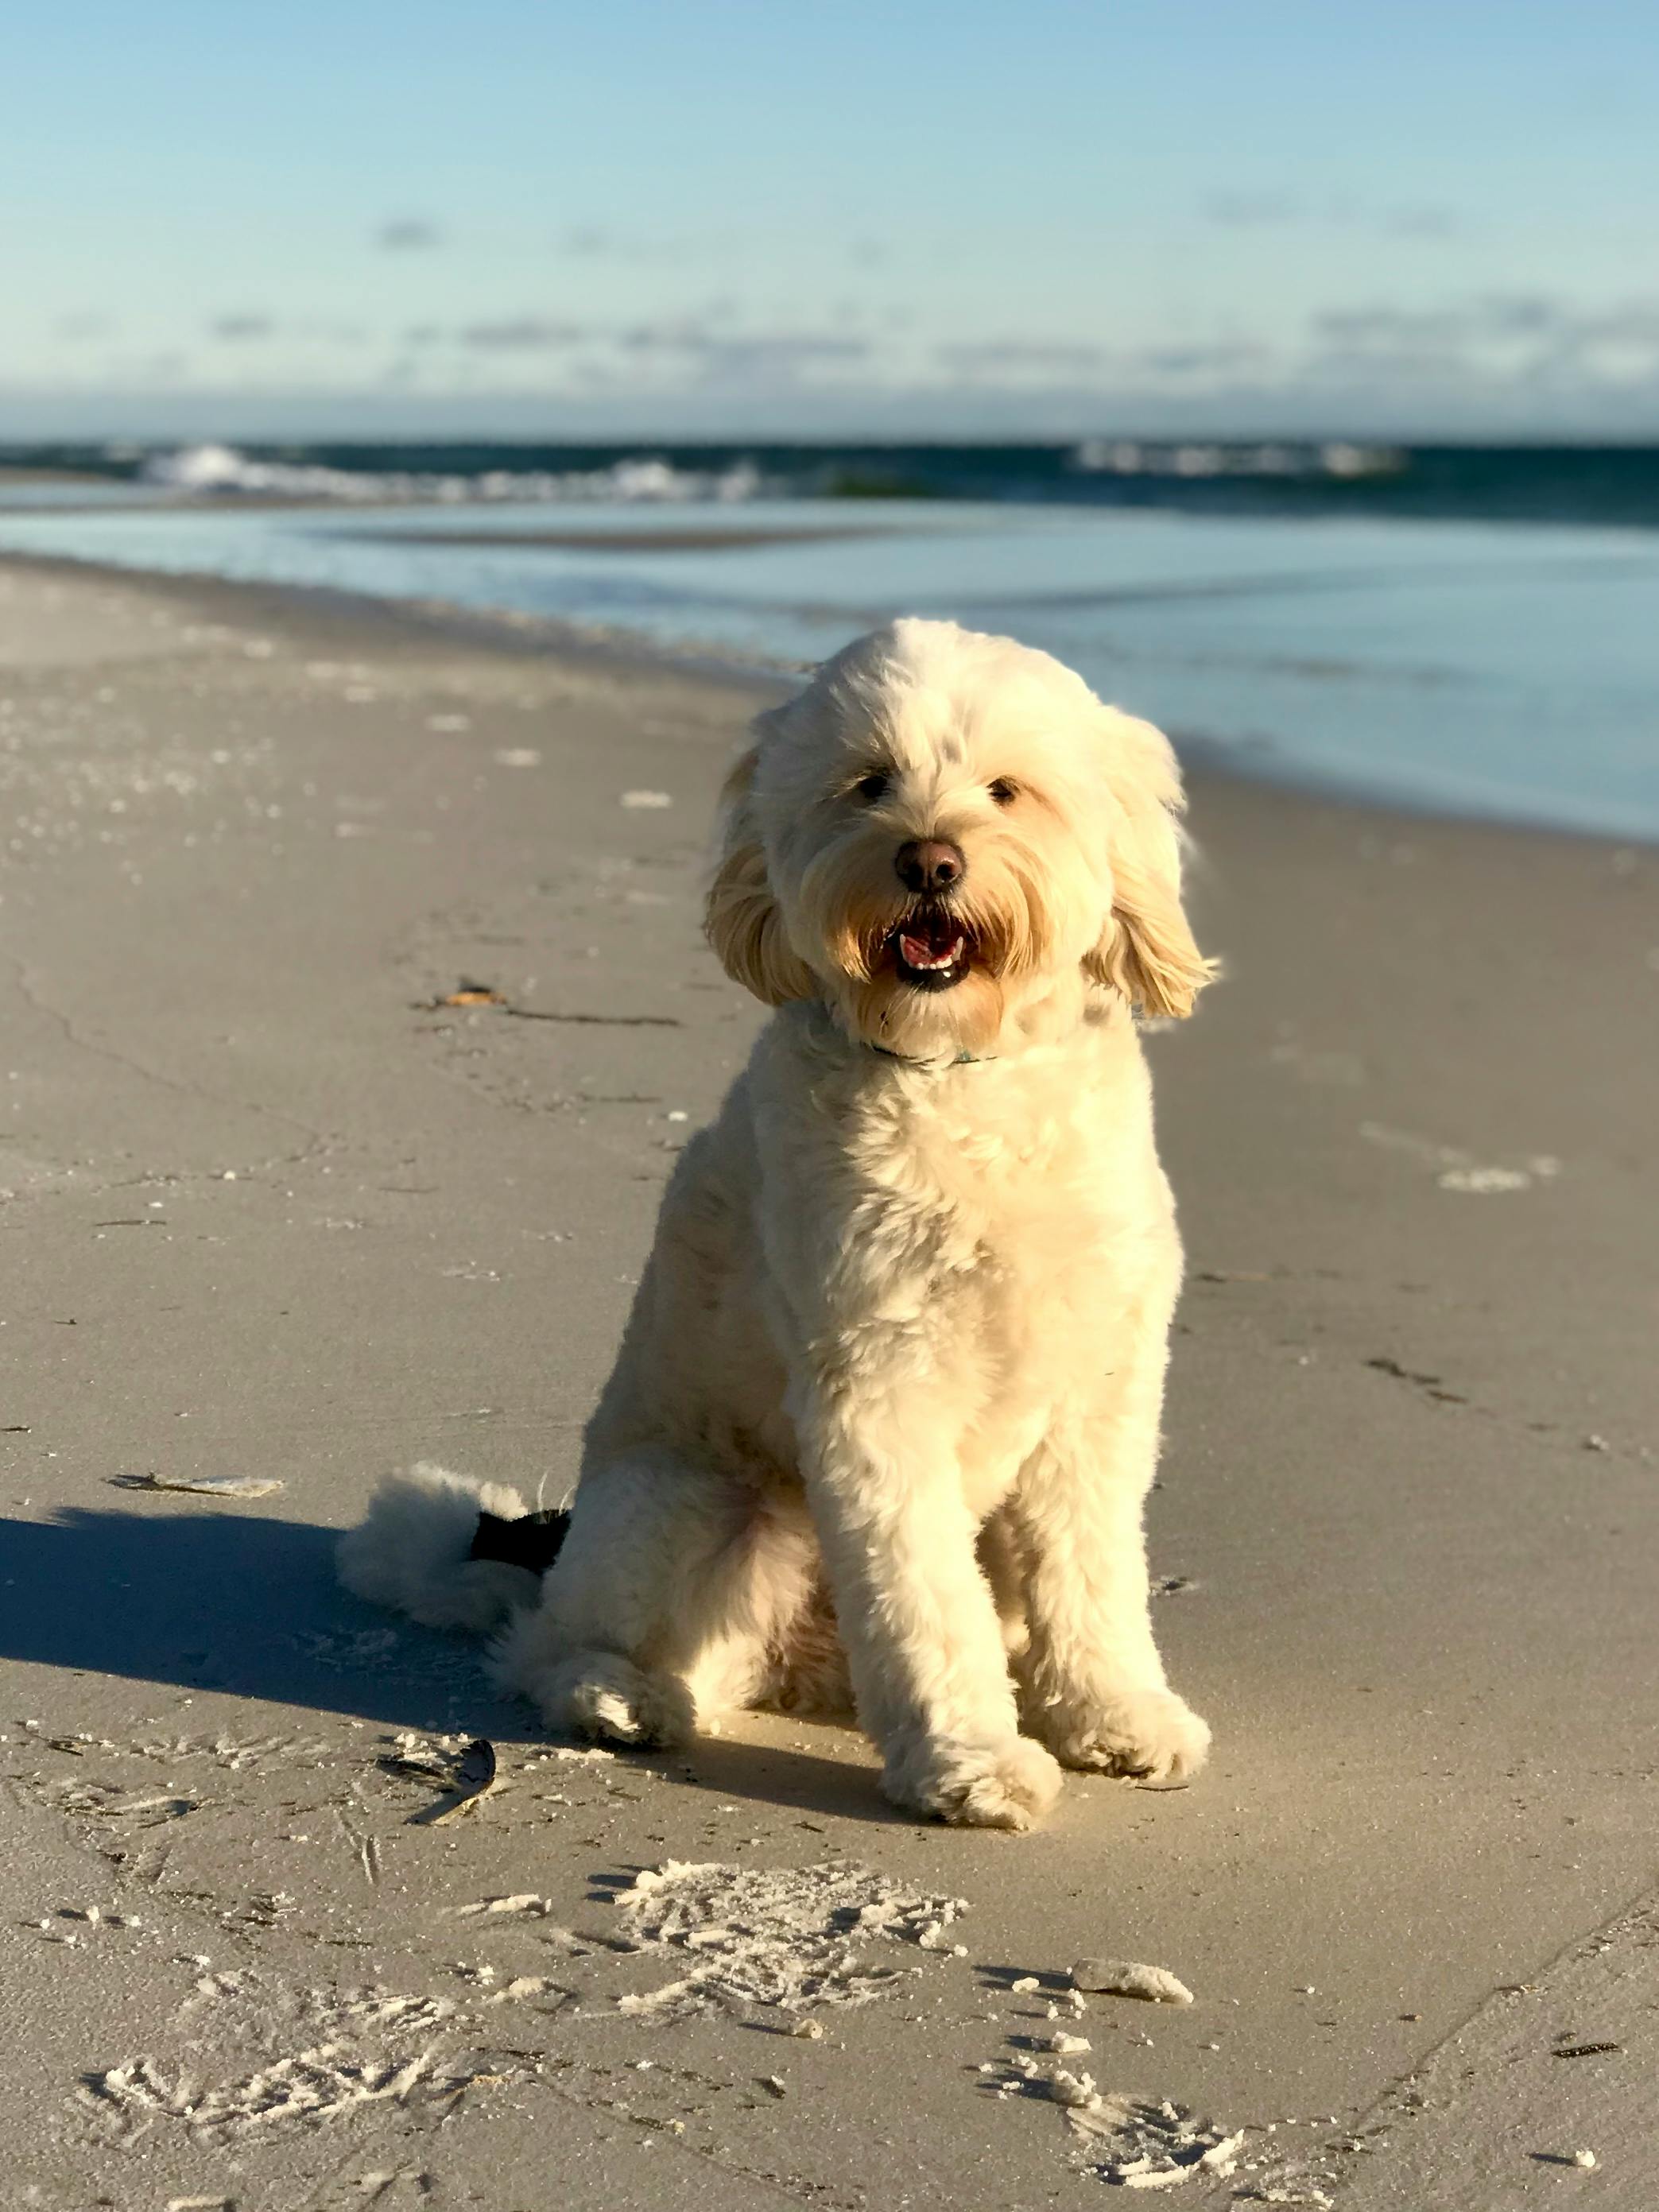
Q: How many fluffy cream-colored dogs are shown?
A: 1